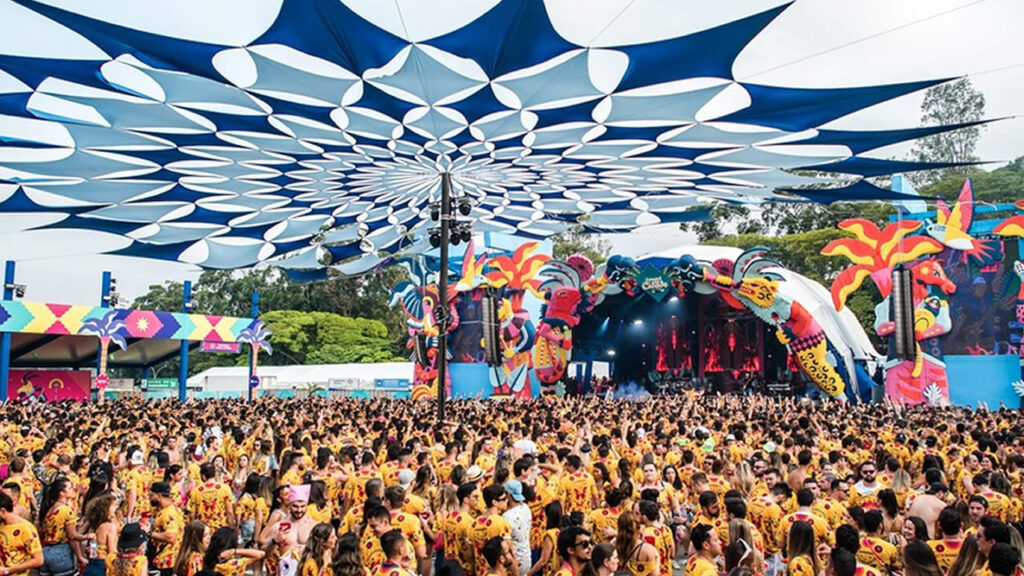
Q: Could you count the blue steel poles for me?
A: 4